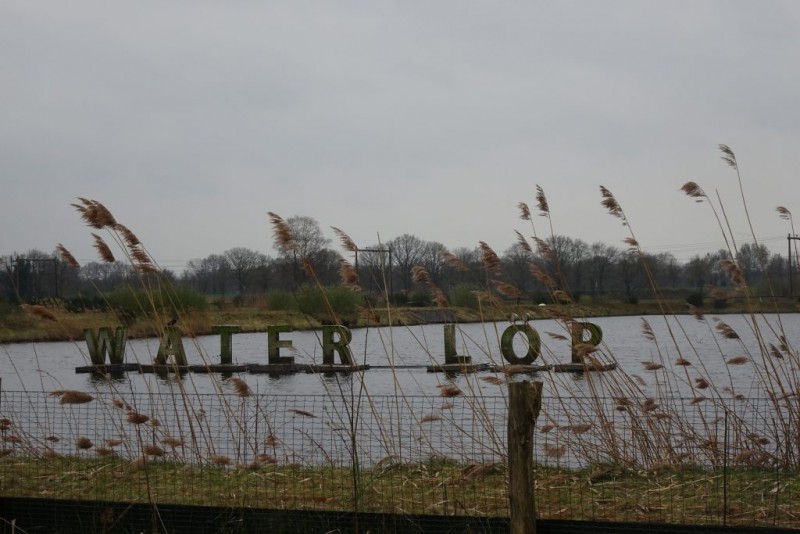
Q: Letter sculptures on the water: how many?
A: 8